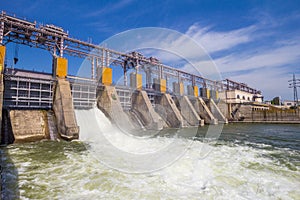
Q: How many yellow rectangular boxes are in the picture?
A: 9